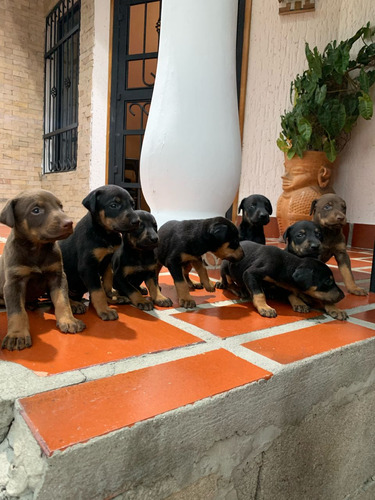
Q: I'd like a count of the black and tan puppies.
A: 6